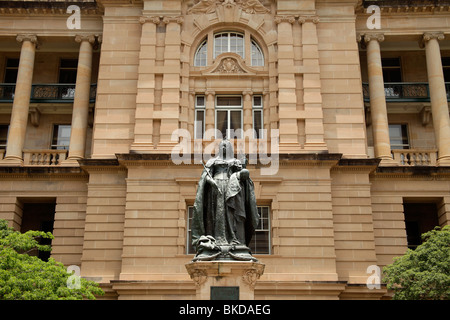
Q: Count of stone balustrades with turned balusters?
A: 2